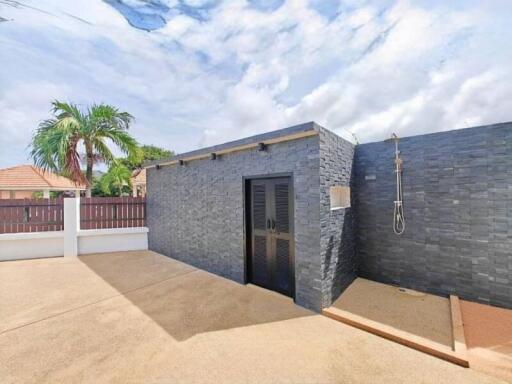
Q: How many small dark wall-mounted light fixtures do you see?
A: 4